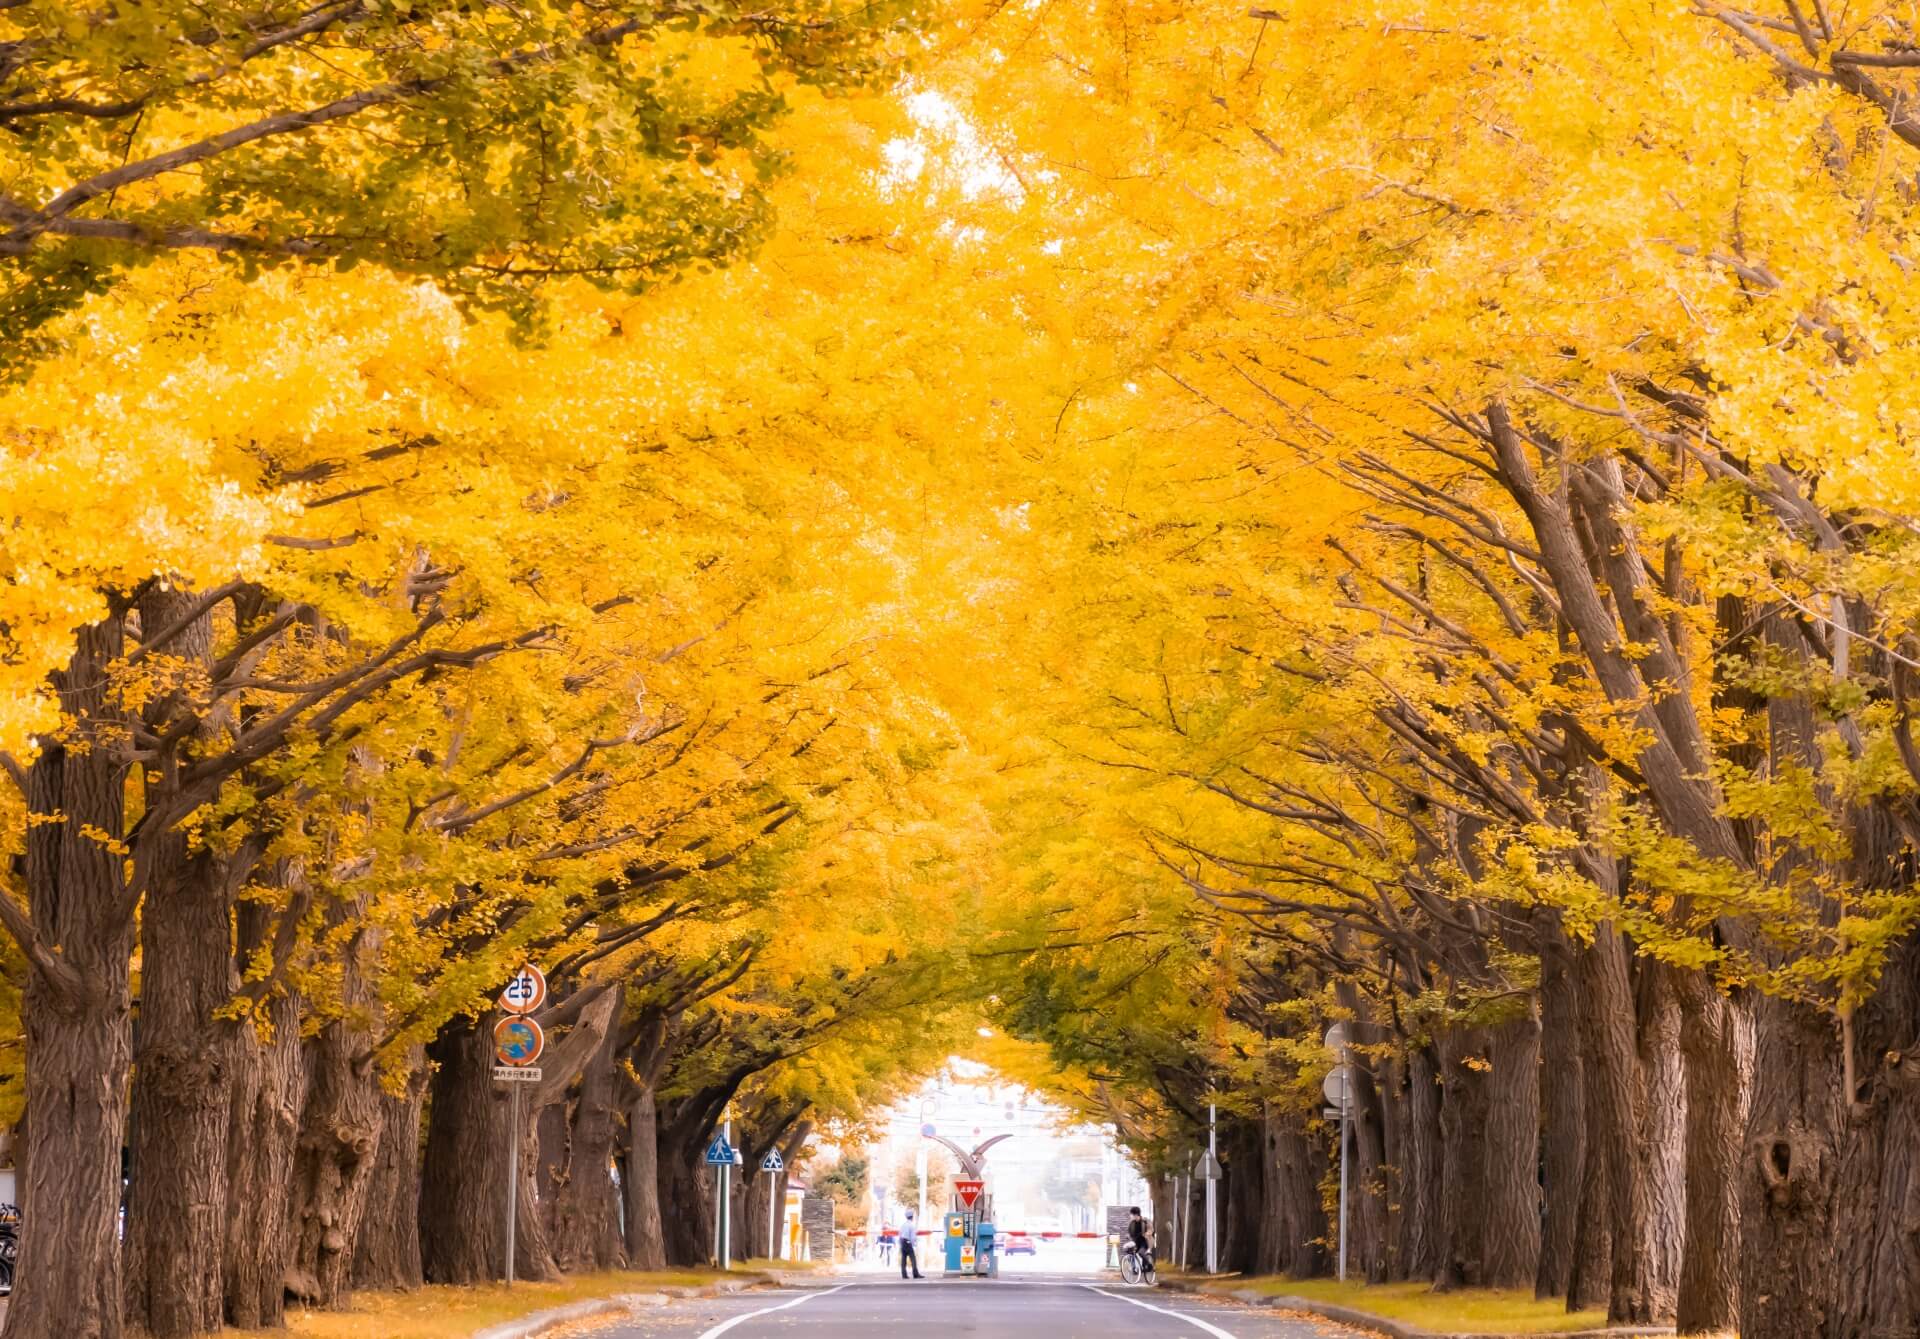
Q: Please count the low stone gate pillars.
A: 2